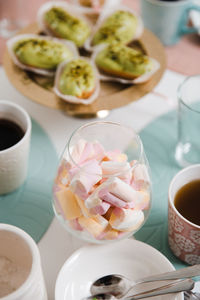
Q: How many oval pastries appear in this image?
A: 5